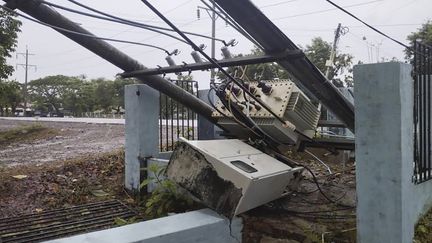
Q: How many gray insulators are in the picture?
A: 3